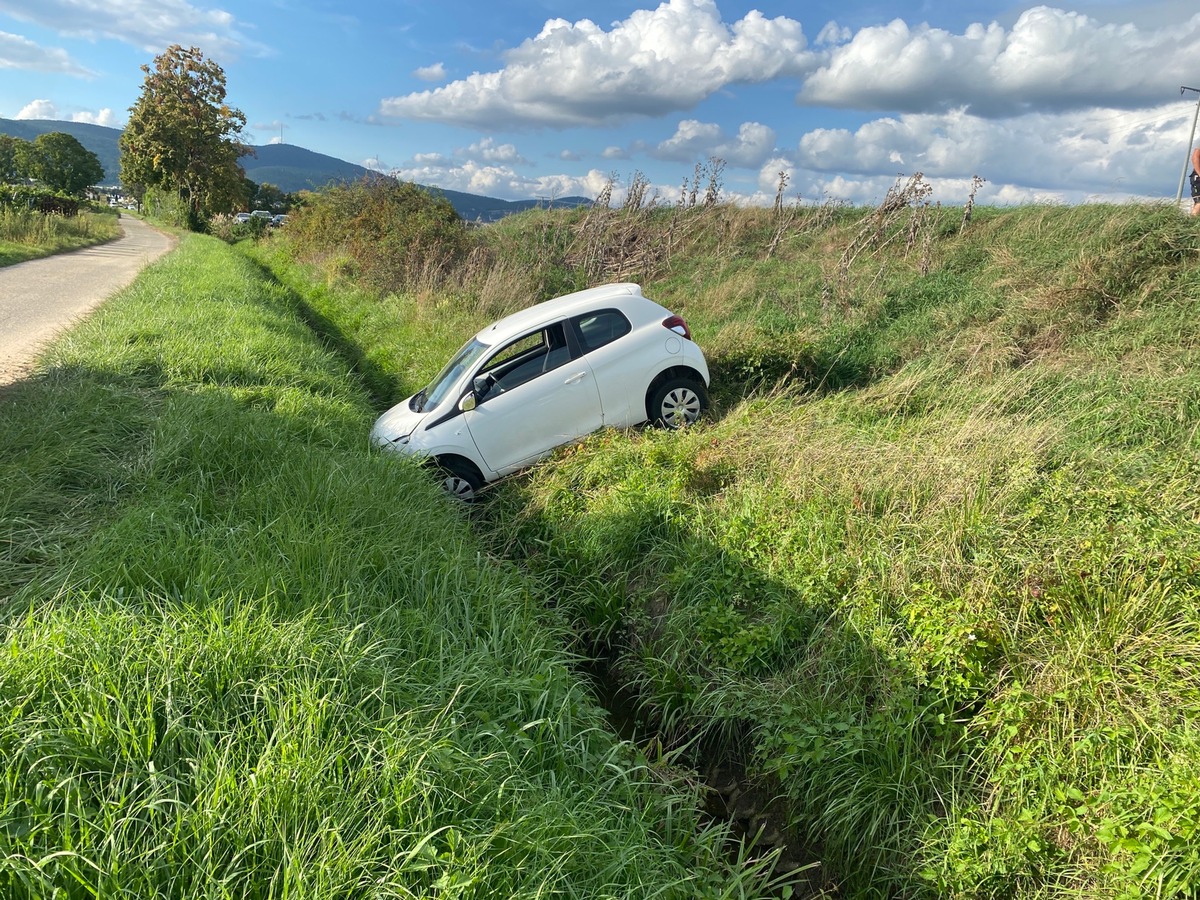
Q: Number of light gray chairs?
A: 0